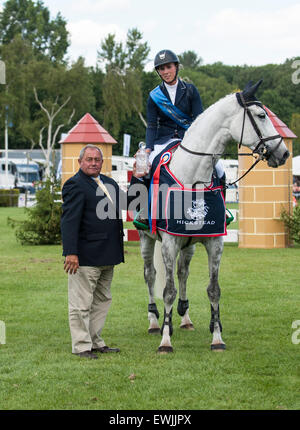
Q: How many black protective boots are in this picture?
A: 4